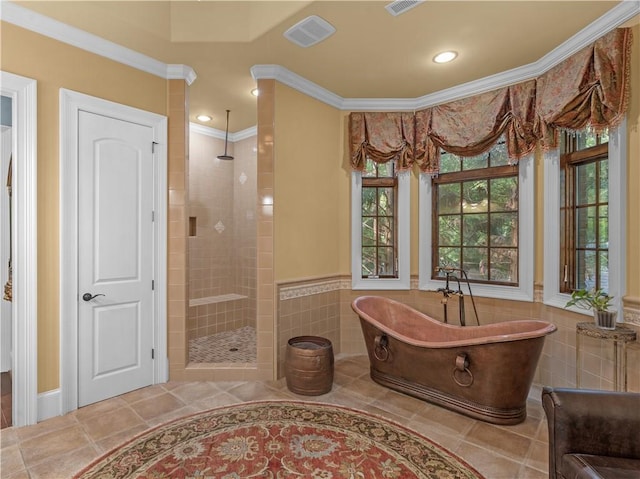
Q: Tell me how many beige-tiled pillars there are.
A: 2